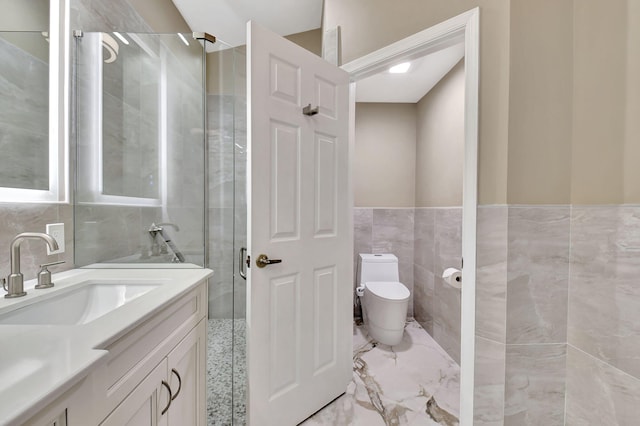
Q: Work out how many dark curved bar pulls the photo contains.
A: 2